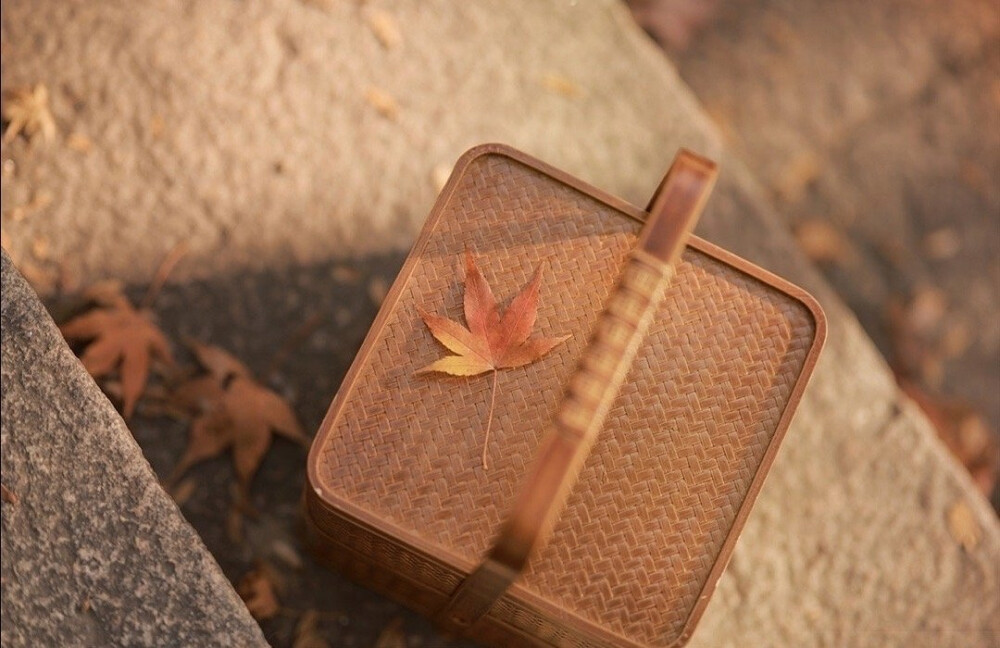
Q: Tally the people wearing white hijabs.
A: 0